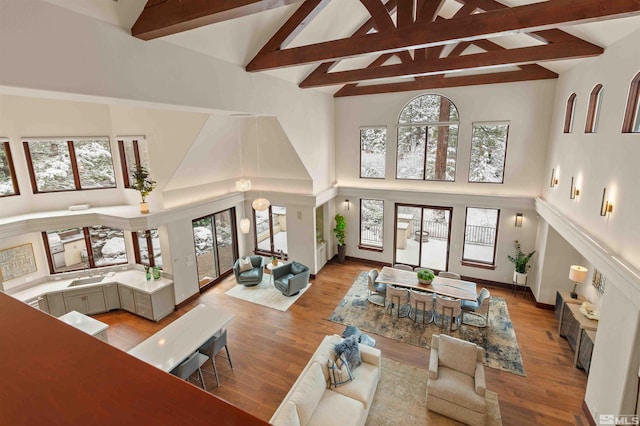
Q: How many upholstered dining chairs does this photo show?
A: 8